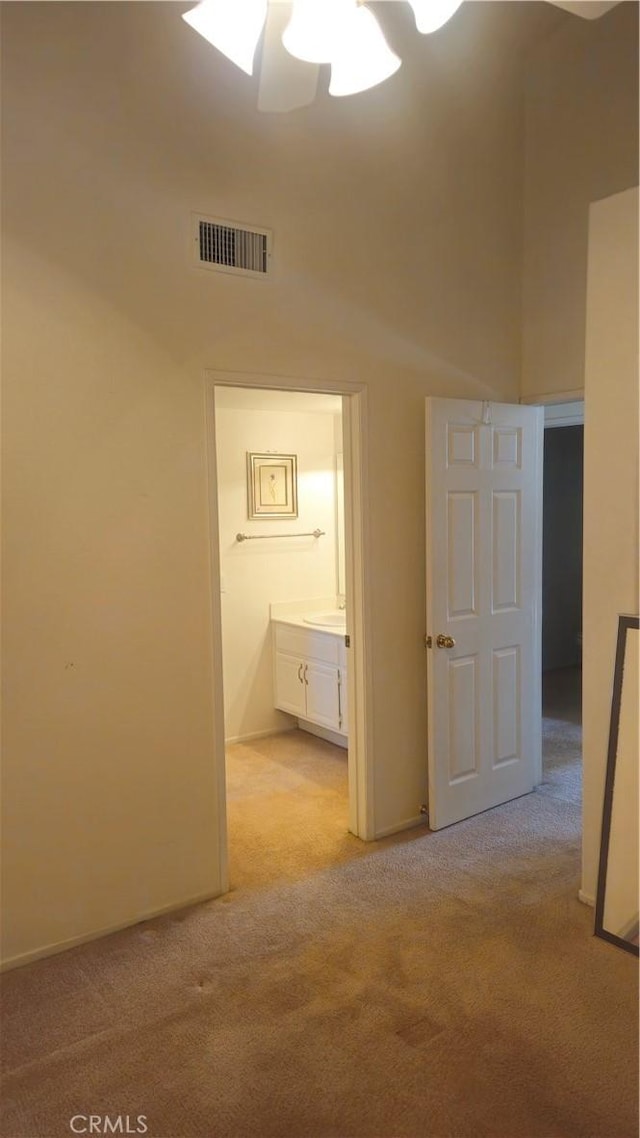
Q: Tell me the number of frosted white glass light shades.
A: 4